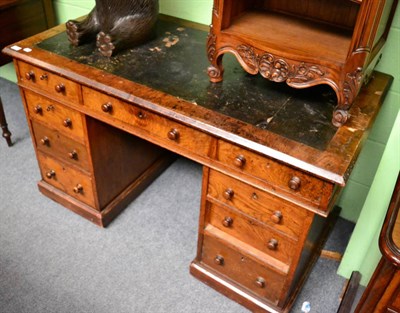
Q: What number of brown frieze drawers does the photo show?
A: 3